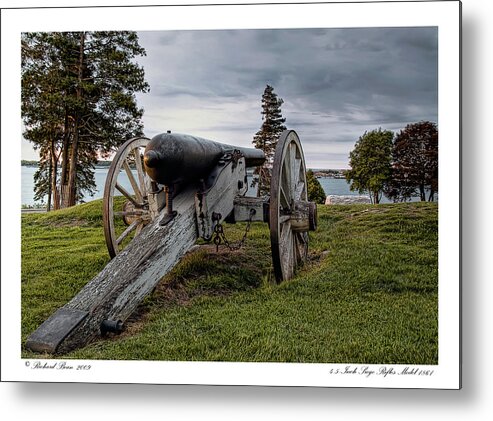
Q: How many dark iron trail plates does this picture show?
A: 1